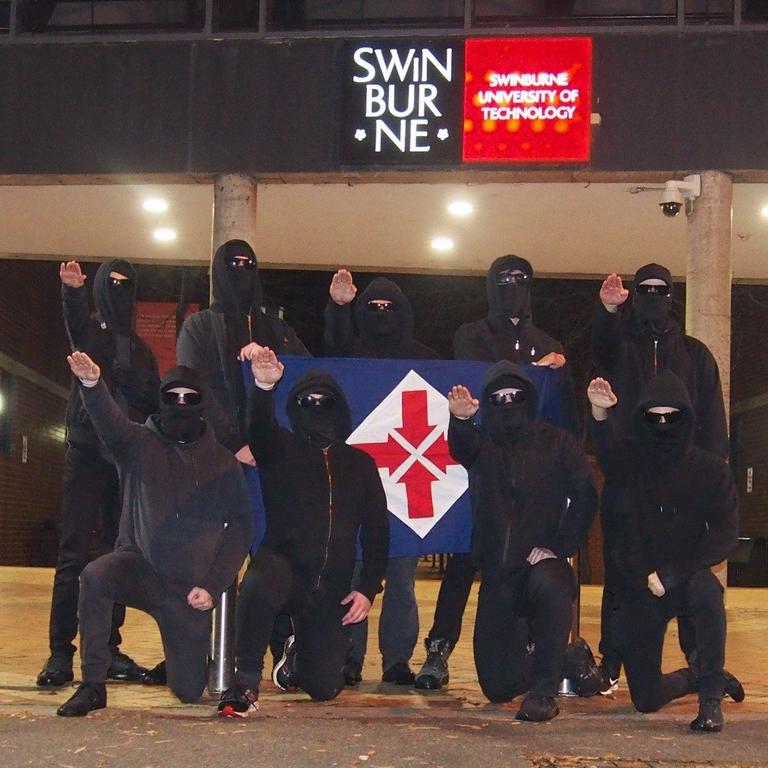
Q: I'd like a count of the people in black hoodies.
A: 9